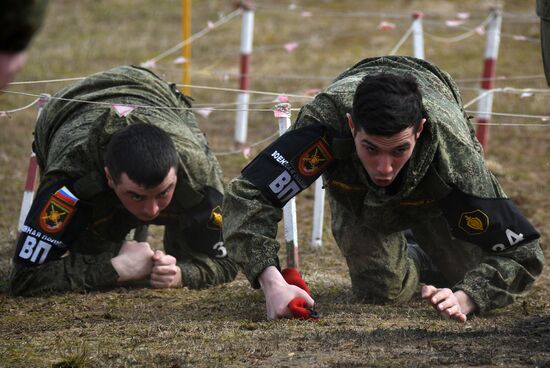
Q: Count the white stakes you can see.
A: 6